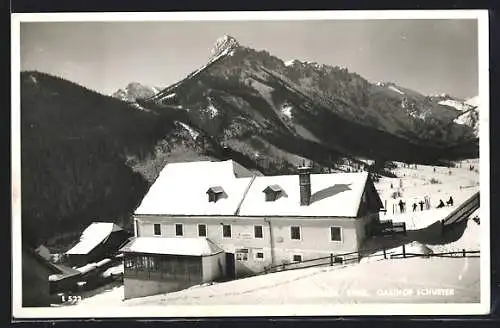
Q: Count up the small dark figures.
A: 5